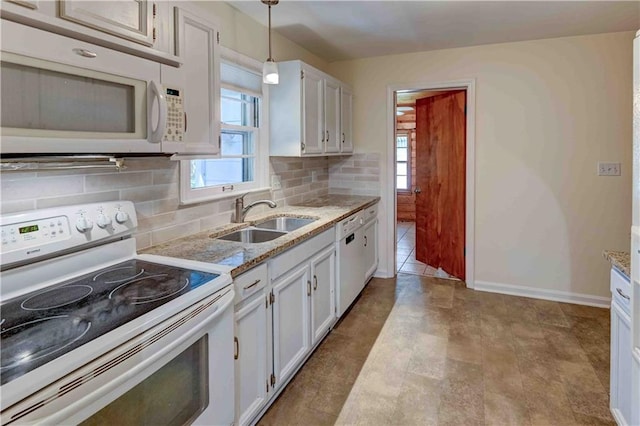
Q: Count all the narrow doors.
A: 1